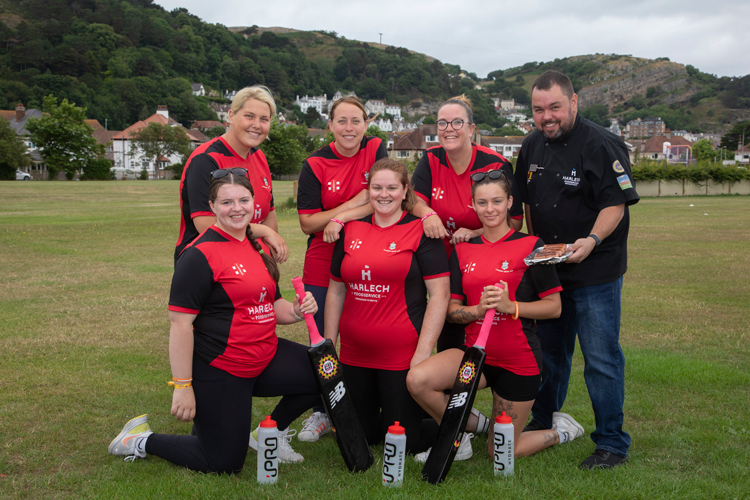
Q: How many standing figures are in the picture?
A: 4